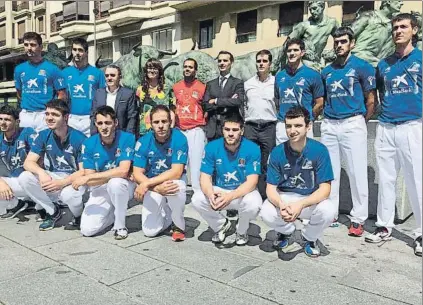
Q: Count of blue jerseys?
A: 11